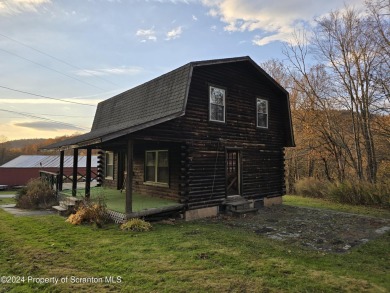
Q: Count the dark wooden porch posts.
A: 4